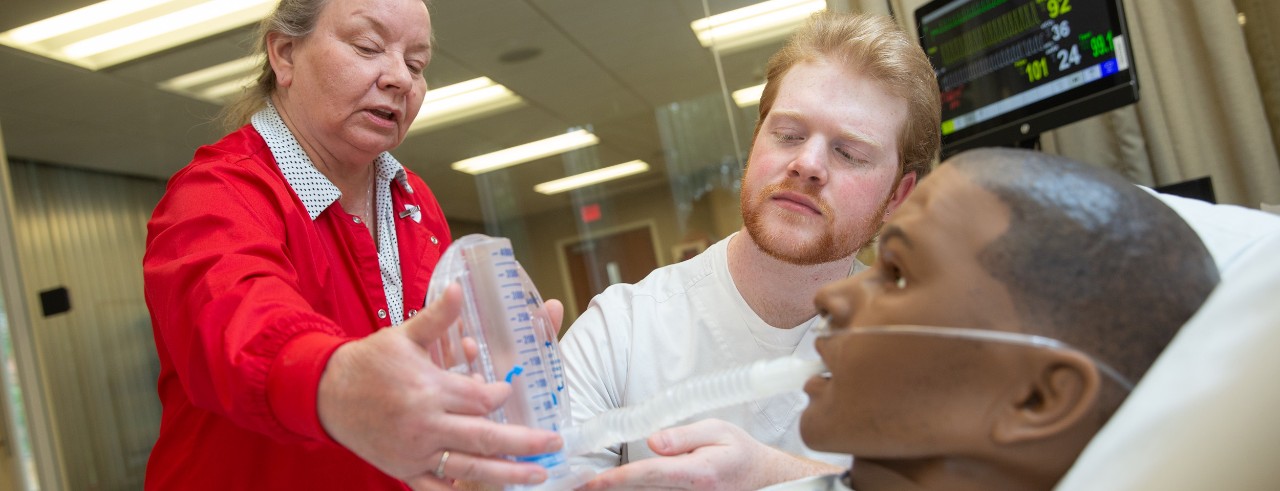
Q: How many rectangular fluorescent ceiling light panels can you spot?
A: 7